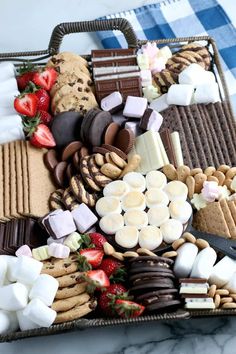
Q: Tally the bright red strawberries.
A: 12